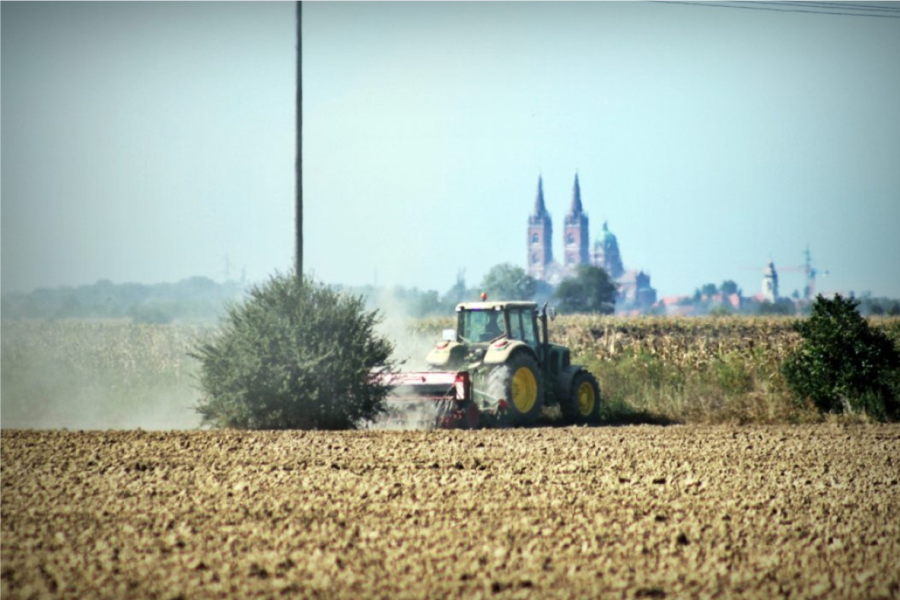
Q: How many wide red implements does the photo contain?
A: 1